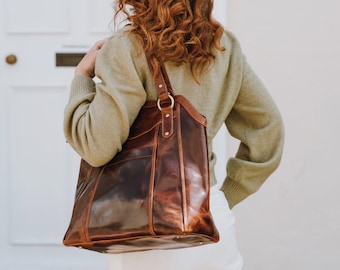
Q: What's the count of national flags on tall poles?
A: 0